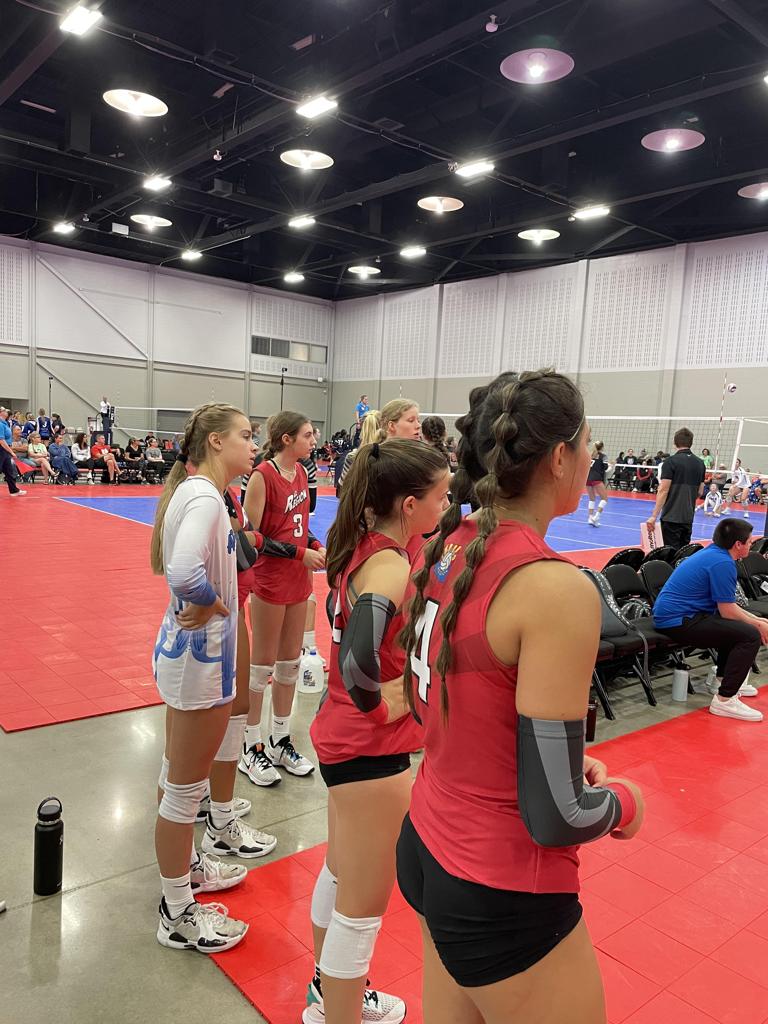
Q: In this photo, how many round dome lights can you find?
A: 9